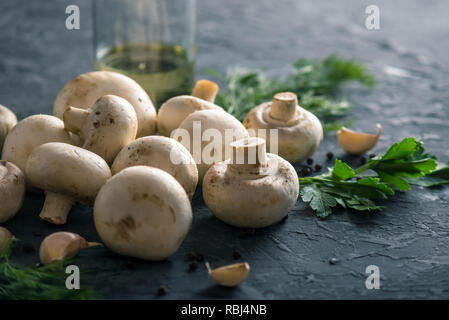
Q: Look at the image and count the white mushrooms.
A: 12